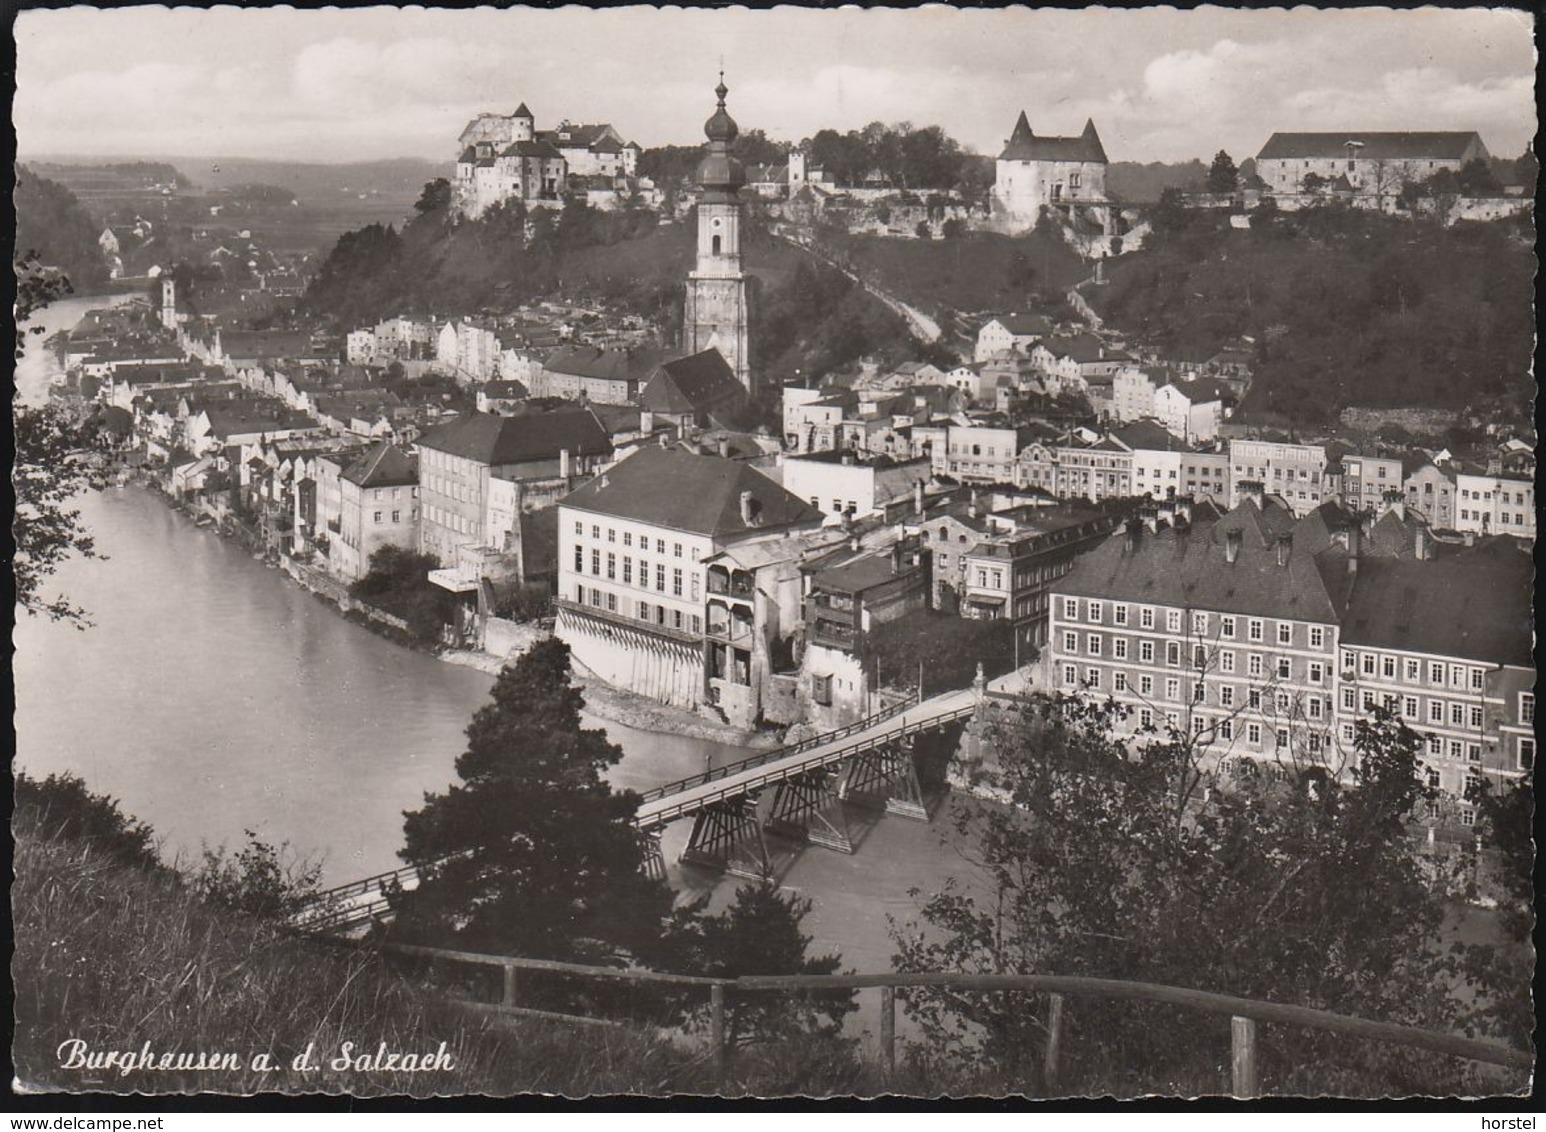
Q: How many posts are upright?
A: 5